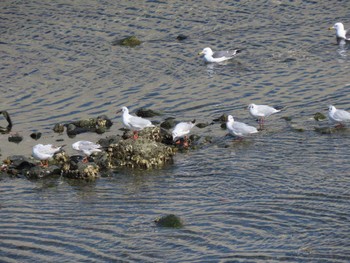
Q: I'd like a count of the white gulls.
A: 9